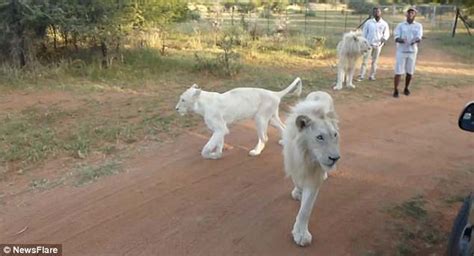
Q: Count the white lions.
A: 3